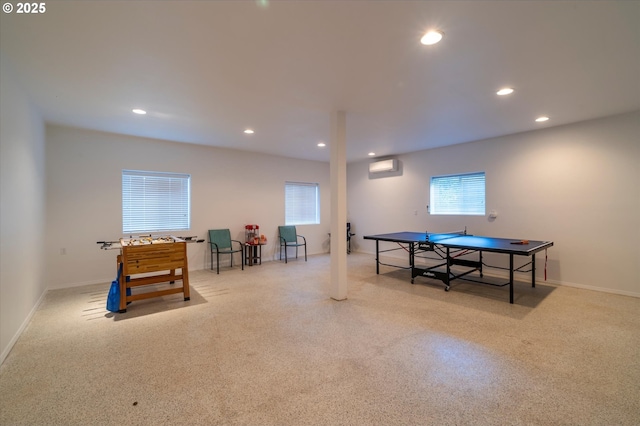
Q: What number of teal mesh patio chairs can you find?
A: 2